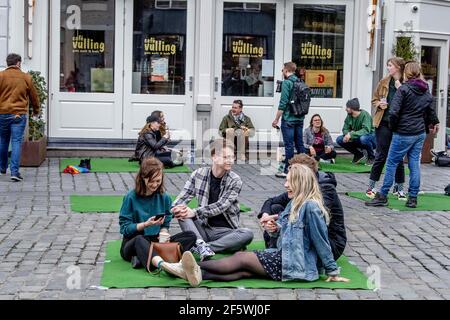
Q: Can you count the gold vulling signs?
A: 4